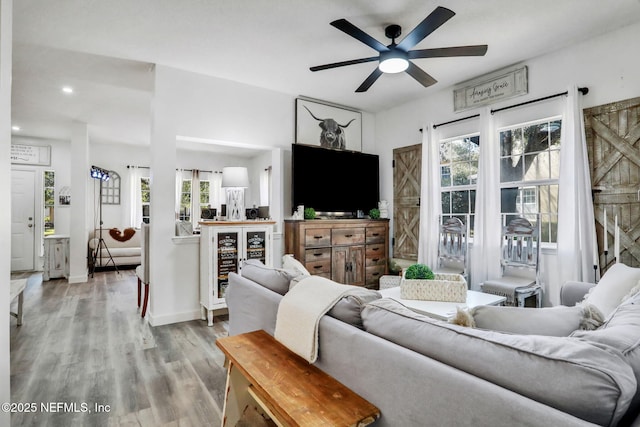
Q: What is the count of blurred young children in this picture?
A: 0